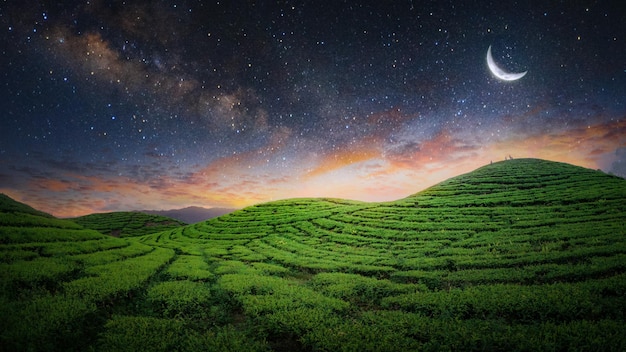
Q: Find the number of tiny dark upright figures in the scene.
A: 3